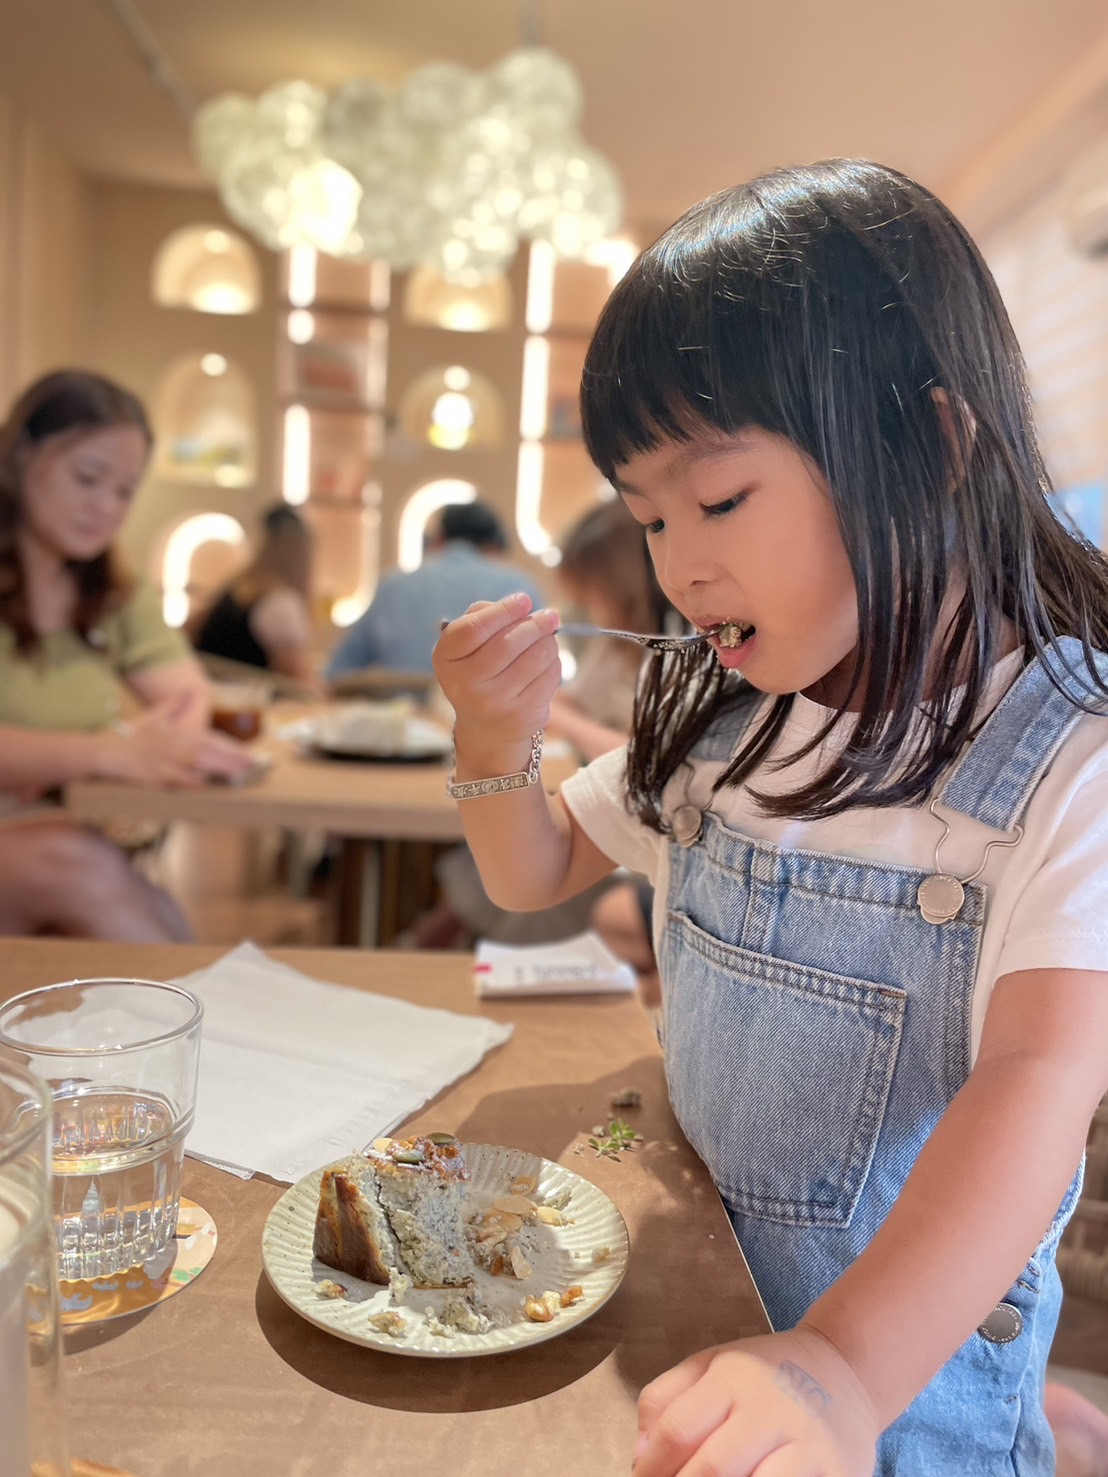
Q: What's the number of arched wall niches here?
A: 6